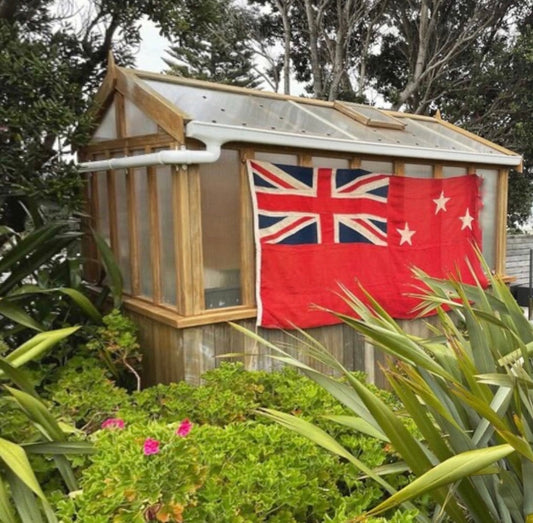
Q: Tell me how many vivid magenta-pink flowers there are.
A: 3